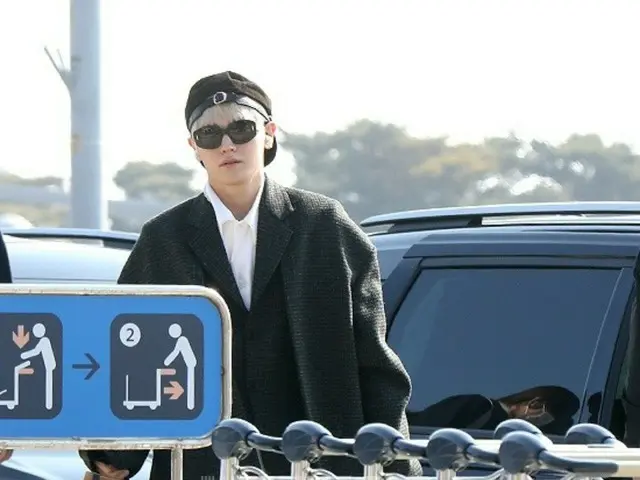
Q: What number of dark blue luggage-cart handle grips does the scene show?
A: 7